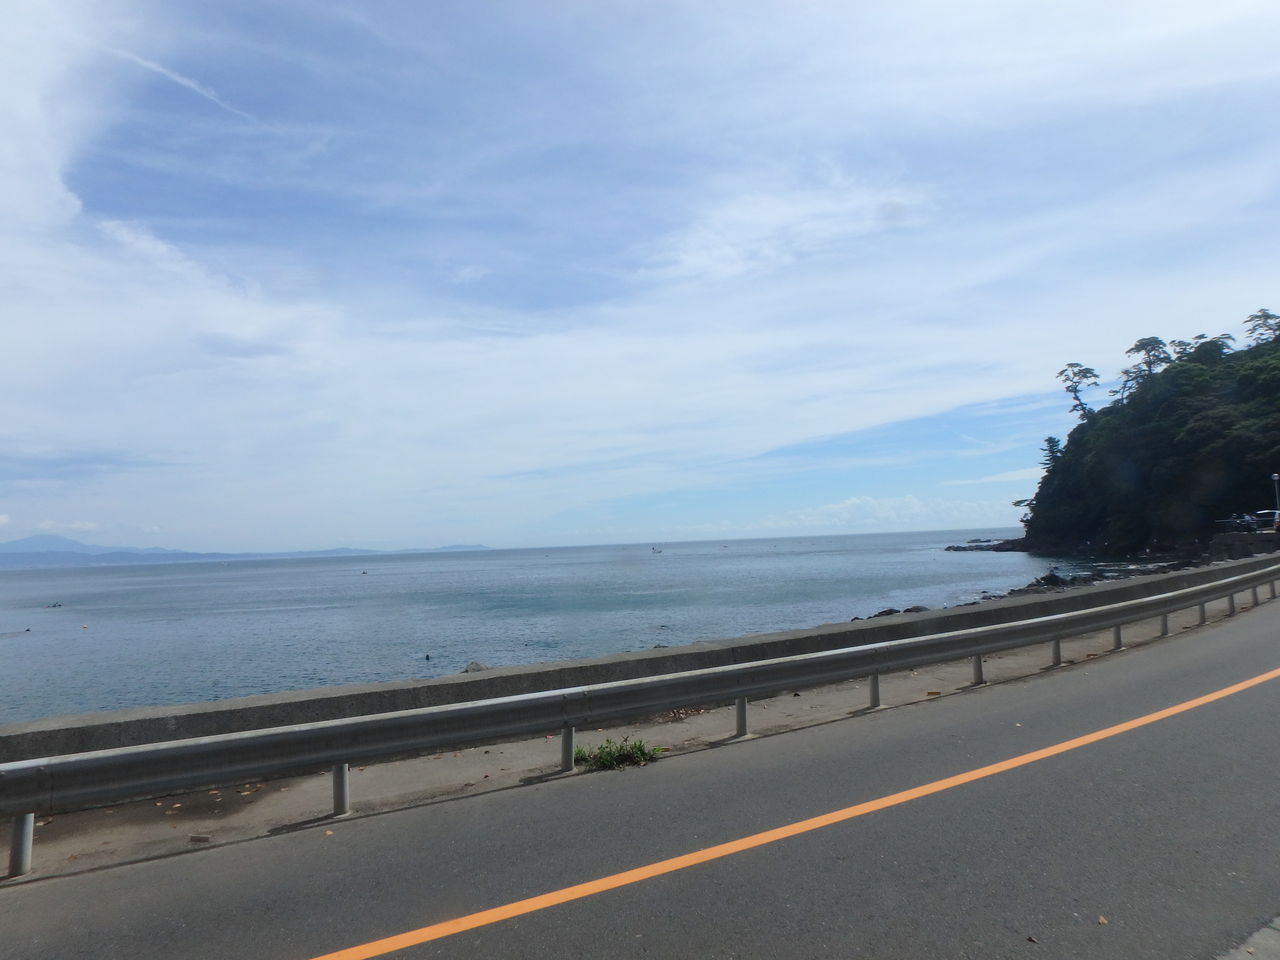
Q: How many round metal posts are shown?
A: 13